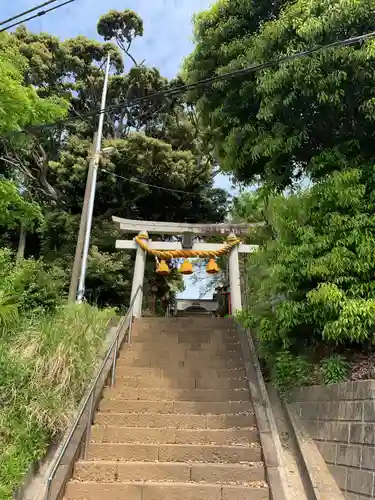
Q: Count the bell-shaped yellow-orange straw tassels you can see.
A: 3